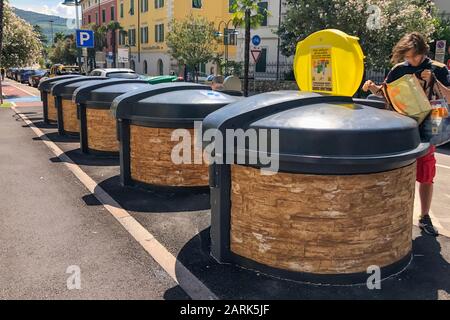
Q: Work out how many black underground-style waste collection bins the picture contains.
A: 5